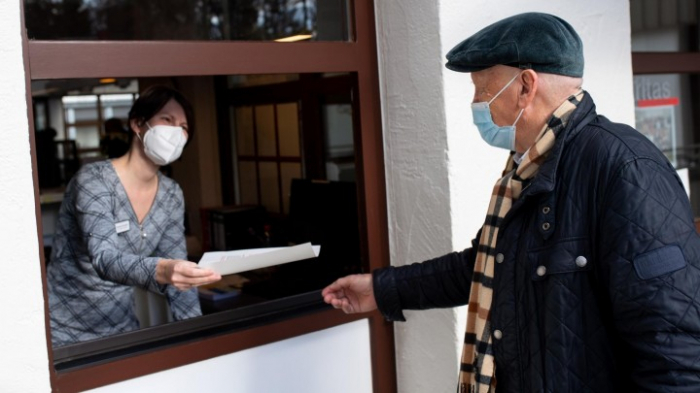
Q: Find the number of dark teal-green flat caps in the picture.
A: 1